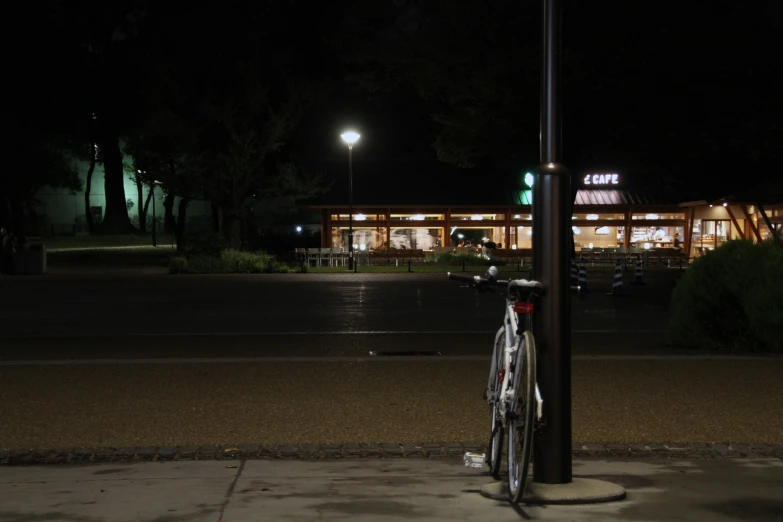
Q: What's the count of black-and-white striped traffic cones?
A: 4